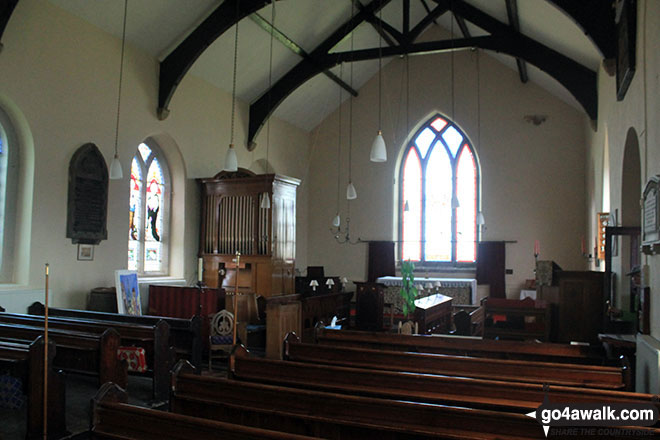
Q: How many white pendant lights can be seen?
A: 9